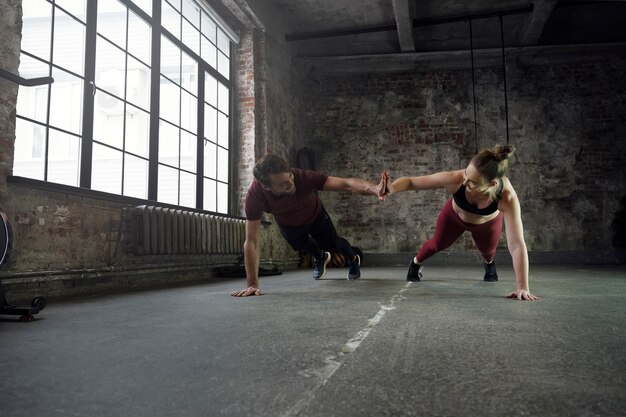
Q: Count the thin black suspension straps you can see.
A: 2